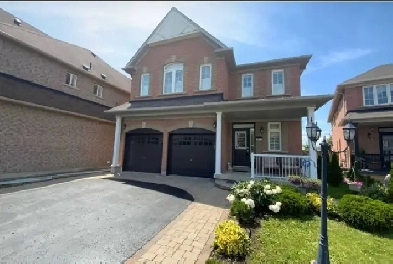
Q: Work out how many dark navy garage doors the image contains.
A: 2